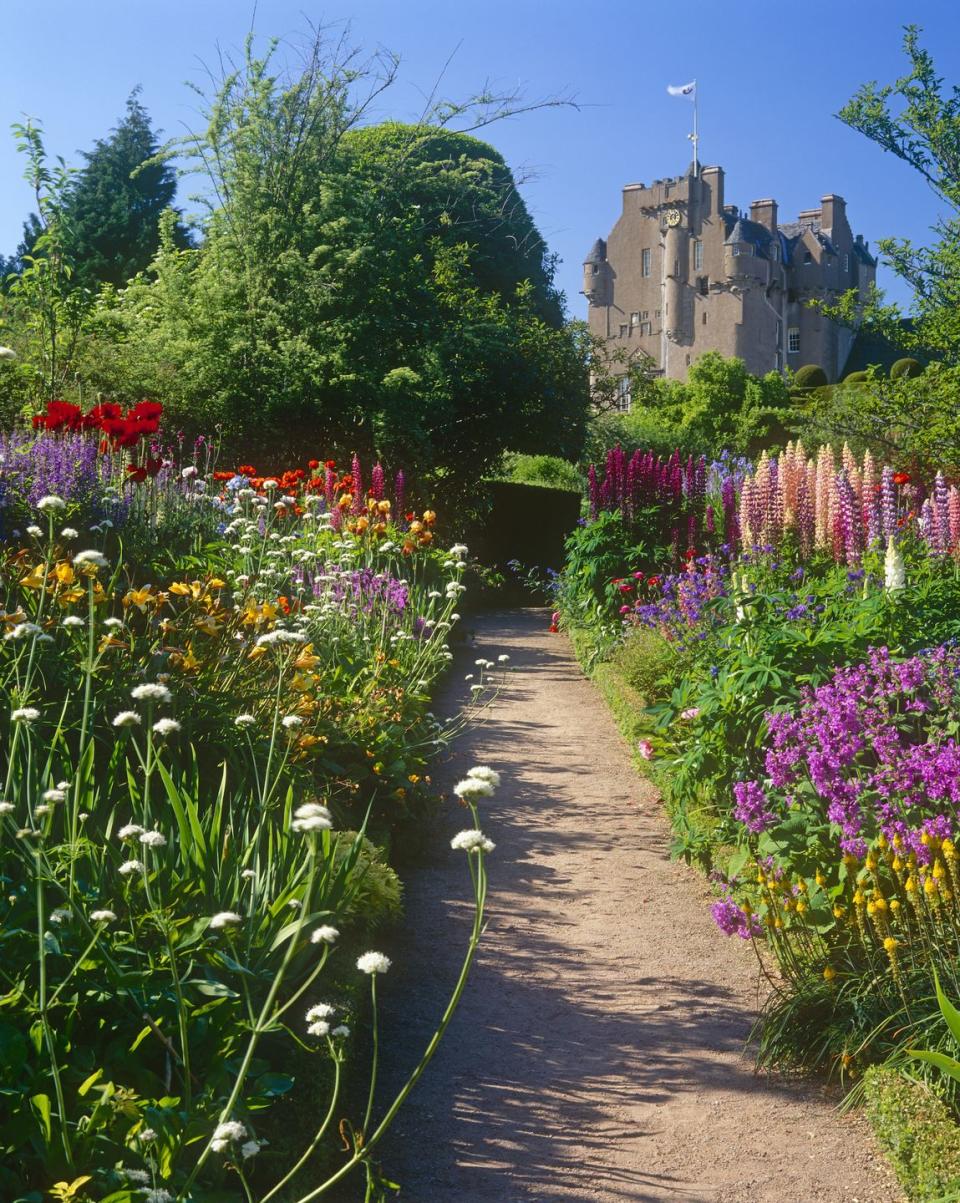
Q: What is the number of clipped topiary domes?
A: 3